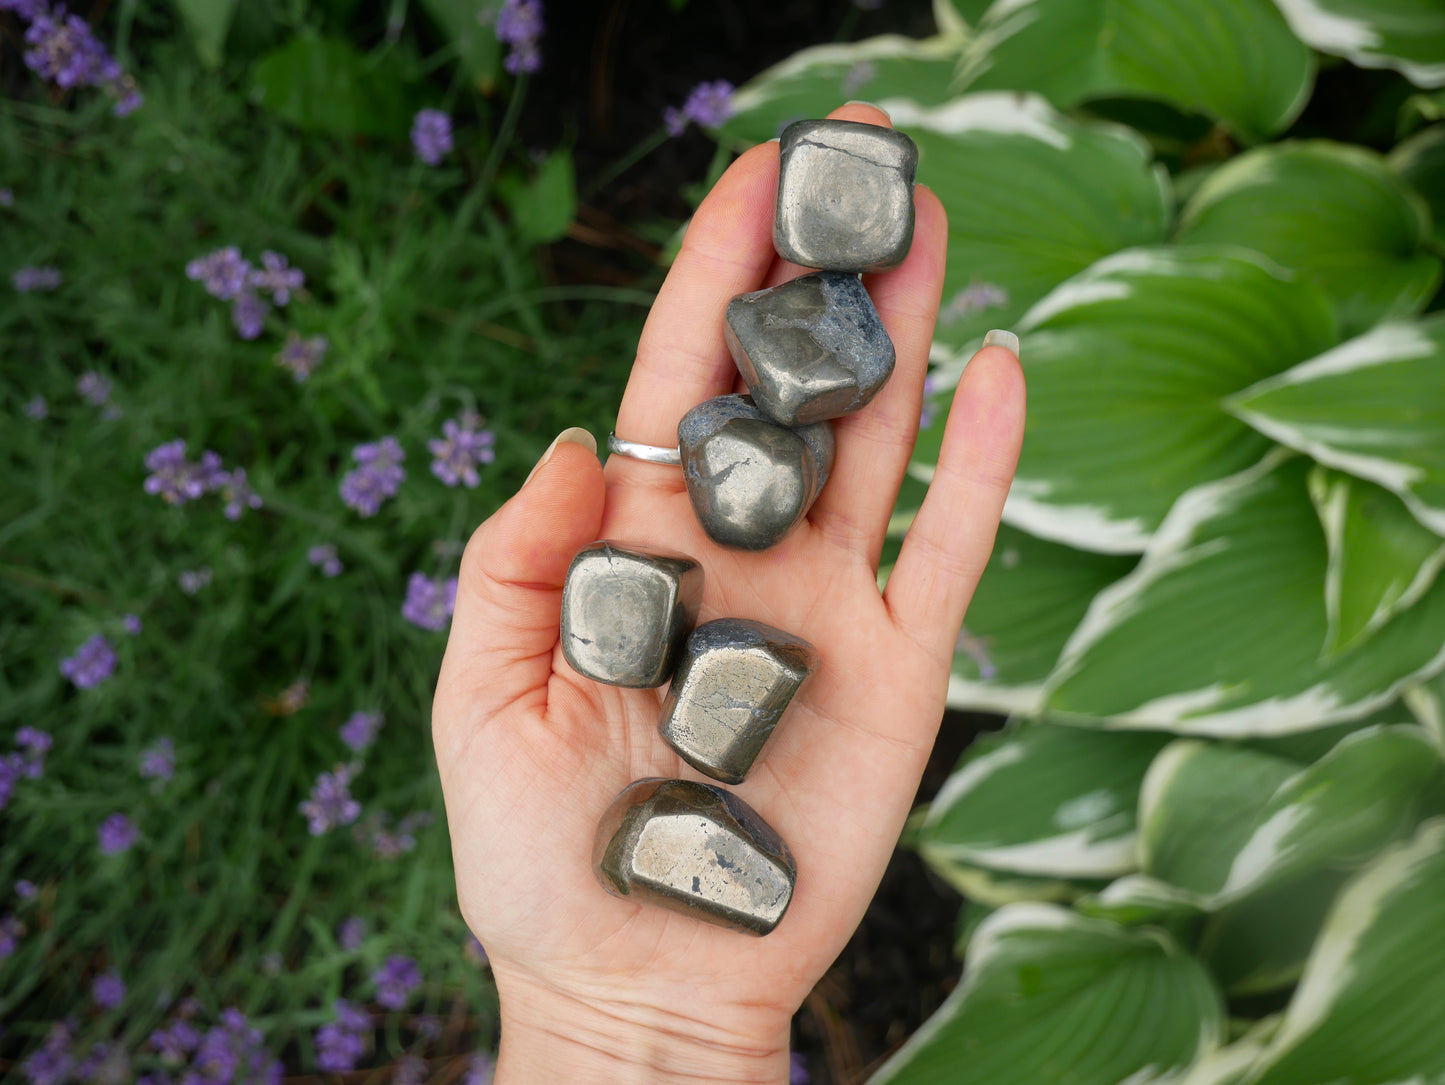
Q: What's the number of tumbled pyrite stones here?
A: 6